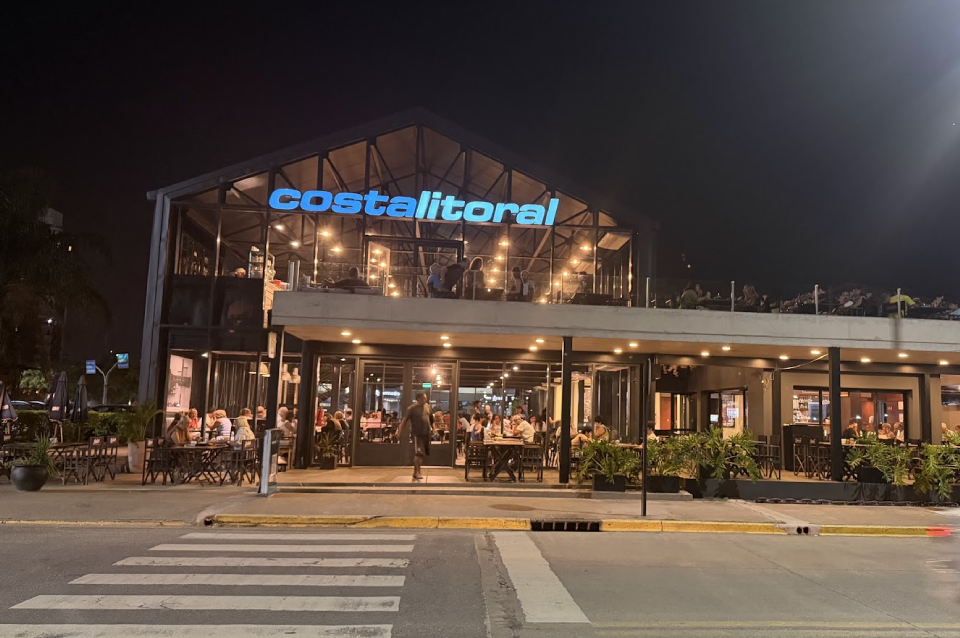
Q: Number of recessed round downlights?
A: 15